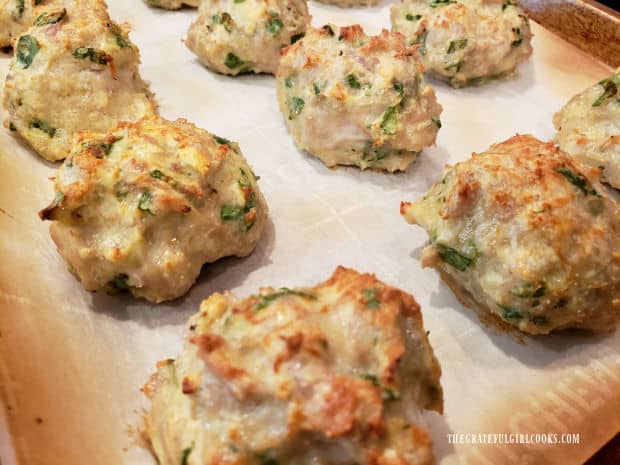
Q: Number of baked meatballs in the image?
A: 11